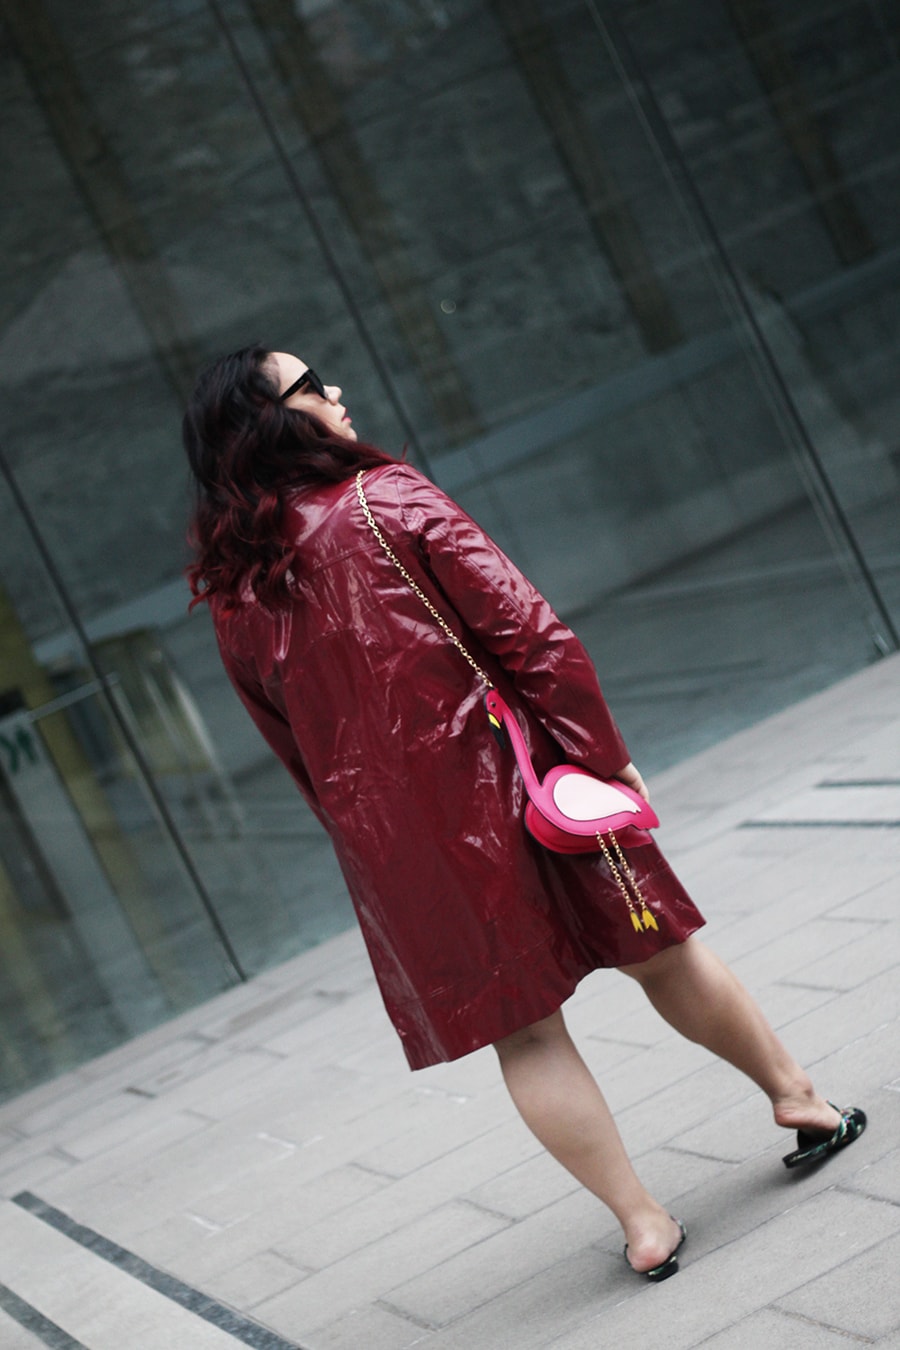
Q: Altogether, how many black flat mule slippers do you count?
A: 2